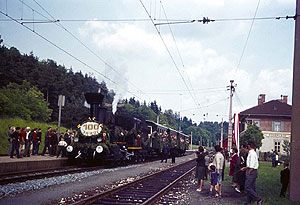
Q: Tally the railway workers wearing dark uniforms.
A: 2